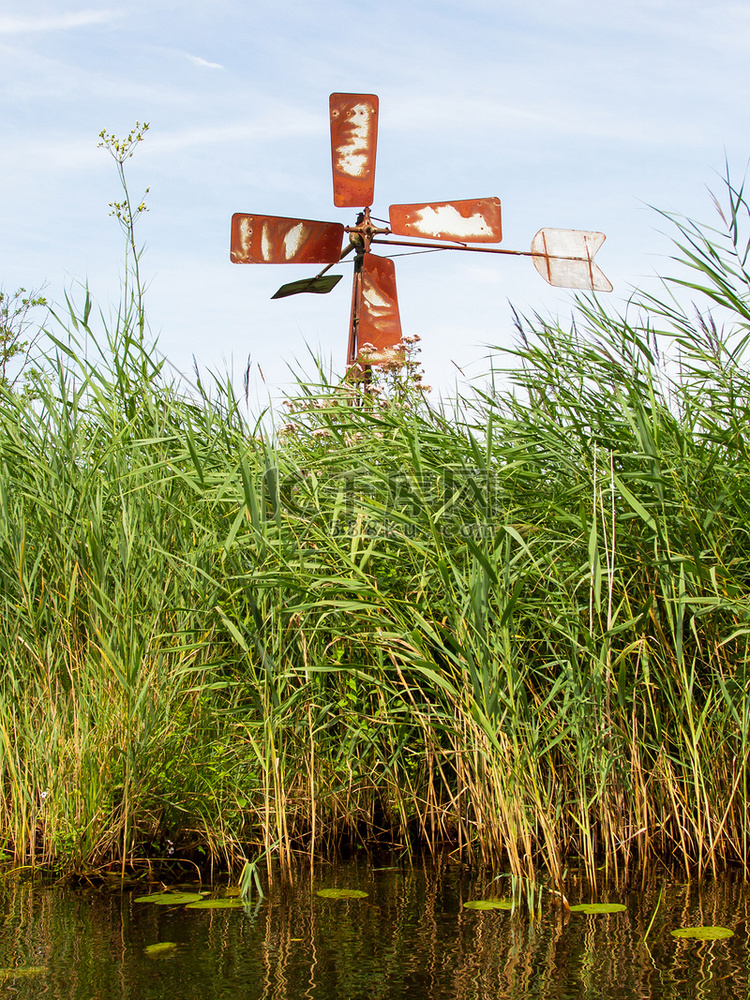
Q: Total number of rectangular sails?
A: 4